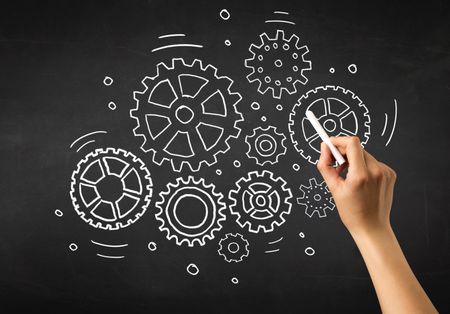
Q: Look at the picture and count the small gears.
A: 3